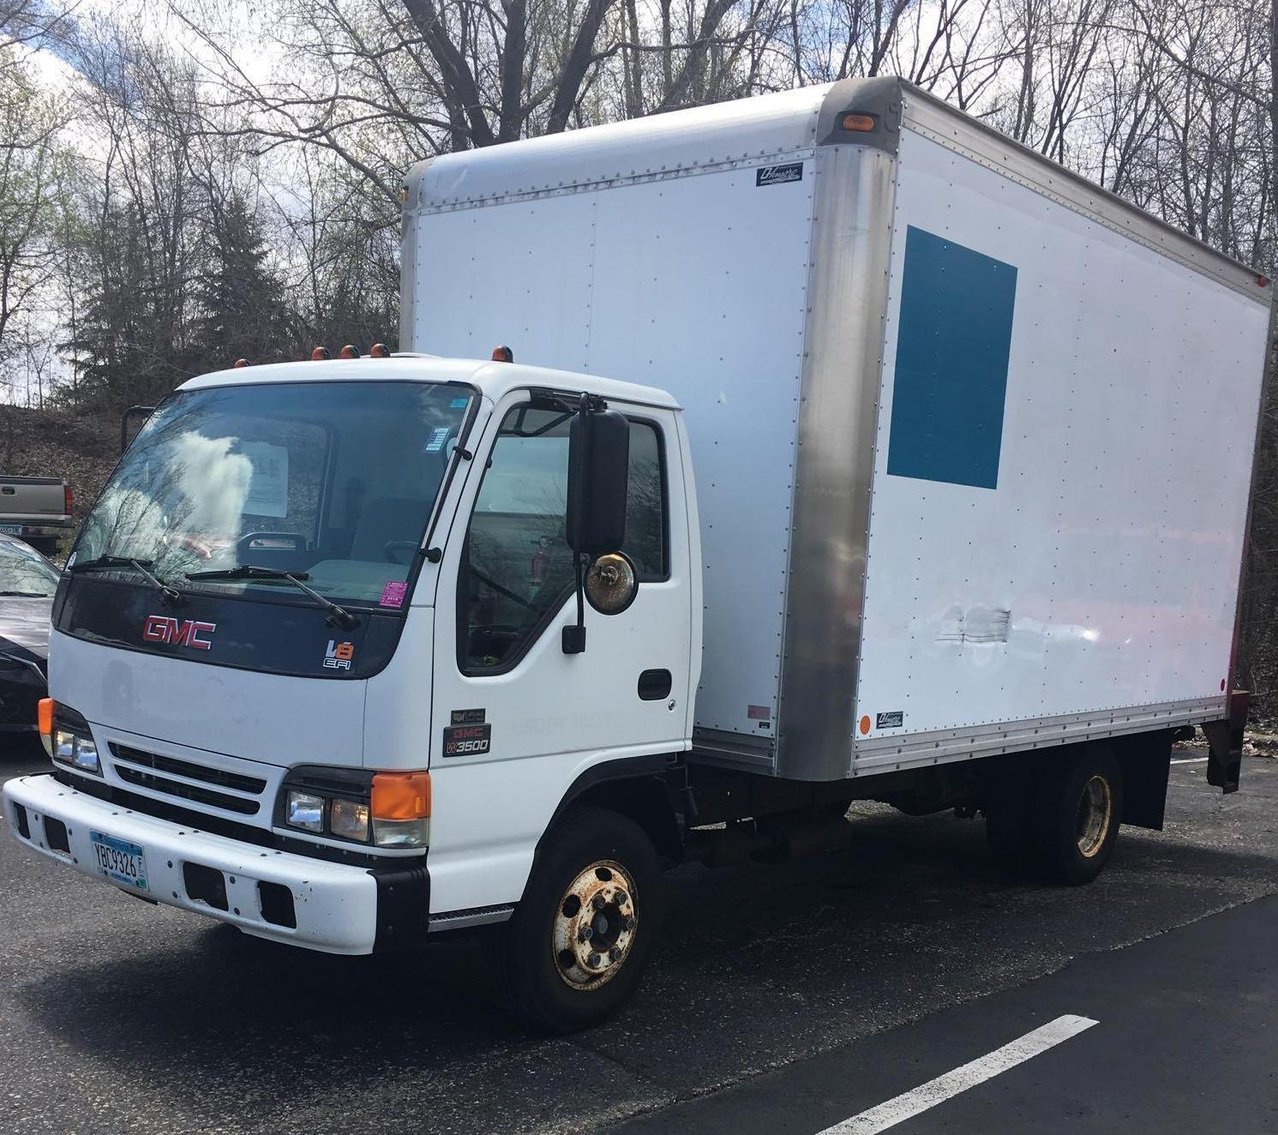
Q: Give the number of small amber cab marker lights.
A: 5